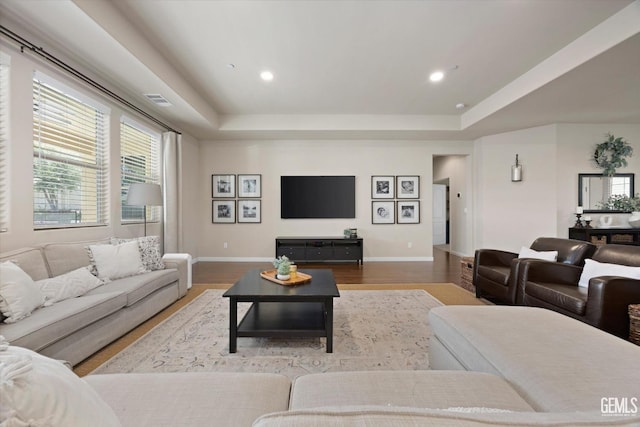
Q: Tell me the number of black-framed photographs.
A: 8